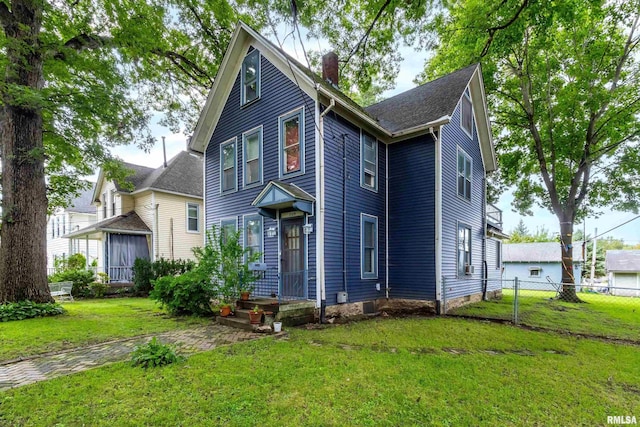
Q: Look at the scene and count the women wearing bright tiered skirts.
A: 0